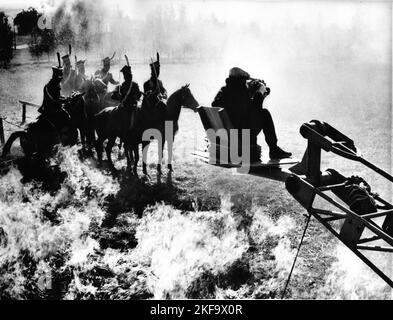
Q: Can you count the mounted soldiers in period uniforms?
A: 6